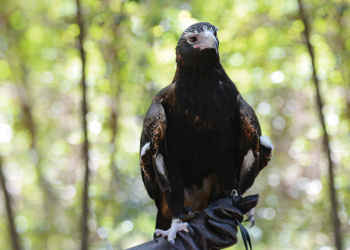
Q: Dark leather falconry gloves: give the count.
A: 1